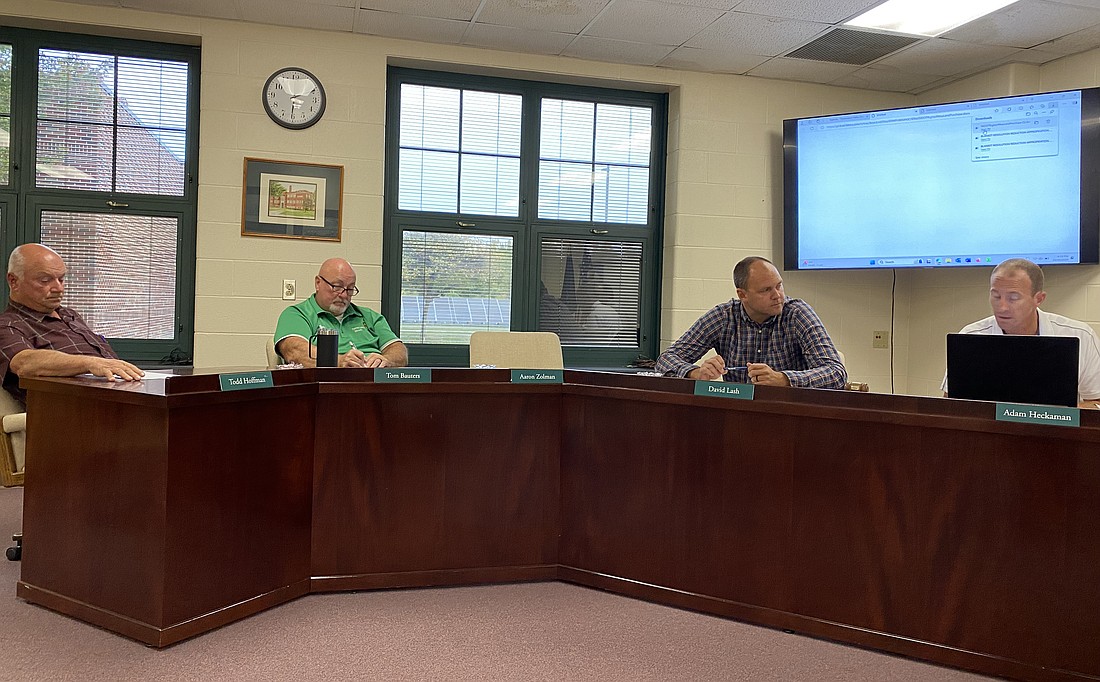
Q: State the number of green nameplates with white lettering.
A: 5